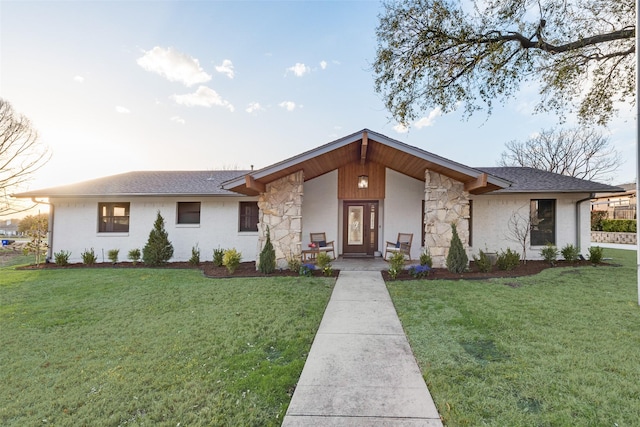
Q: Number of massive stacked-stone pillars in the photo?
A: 2